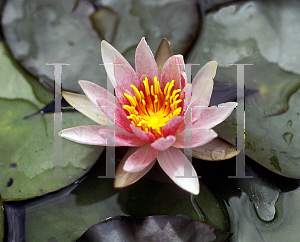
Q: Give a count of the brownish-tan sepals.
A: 4